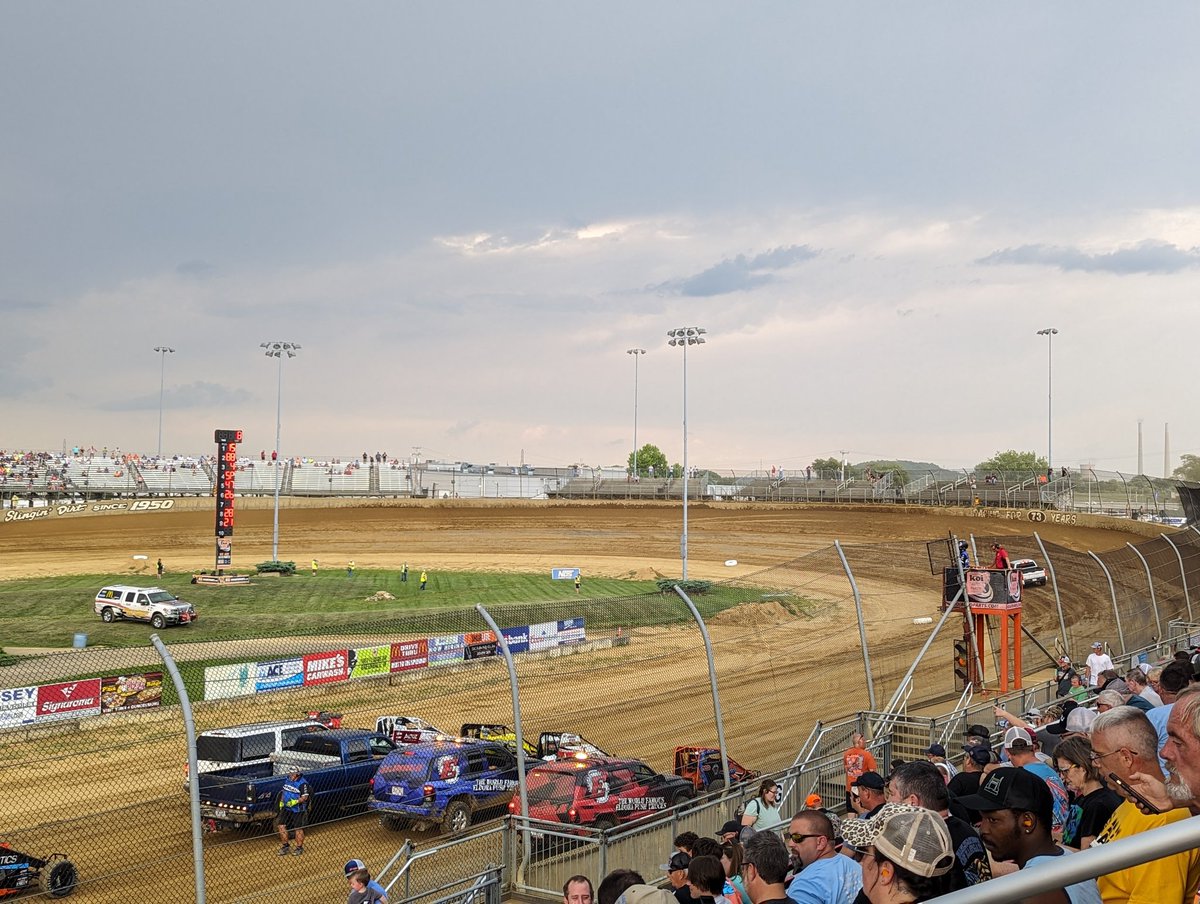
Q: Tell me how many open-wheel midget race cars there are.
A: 5